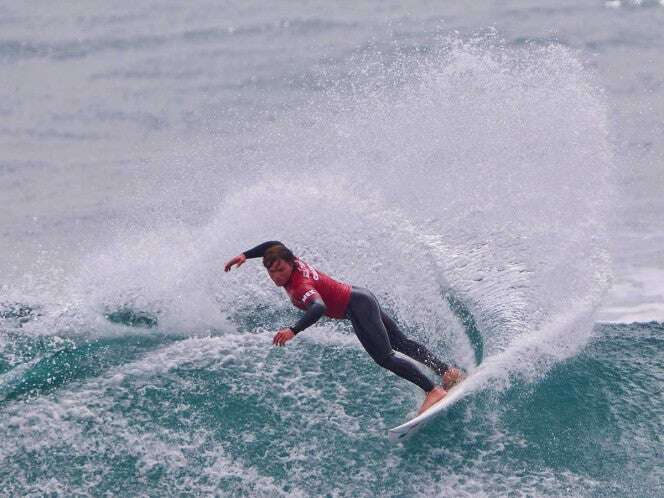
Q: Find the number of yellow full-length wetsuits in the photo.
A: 0